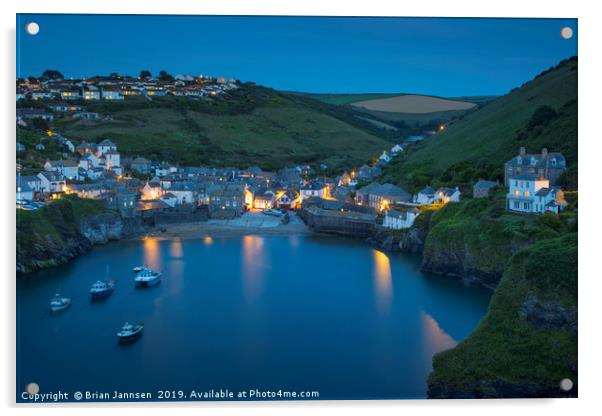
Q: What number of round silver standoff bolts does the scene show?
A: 4